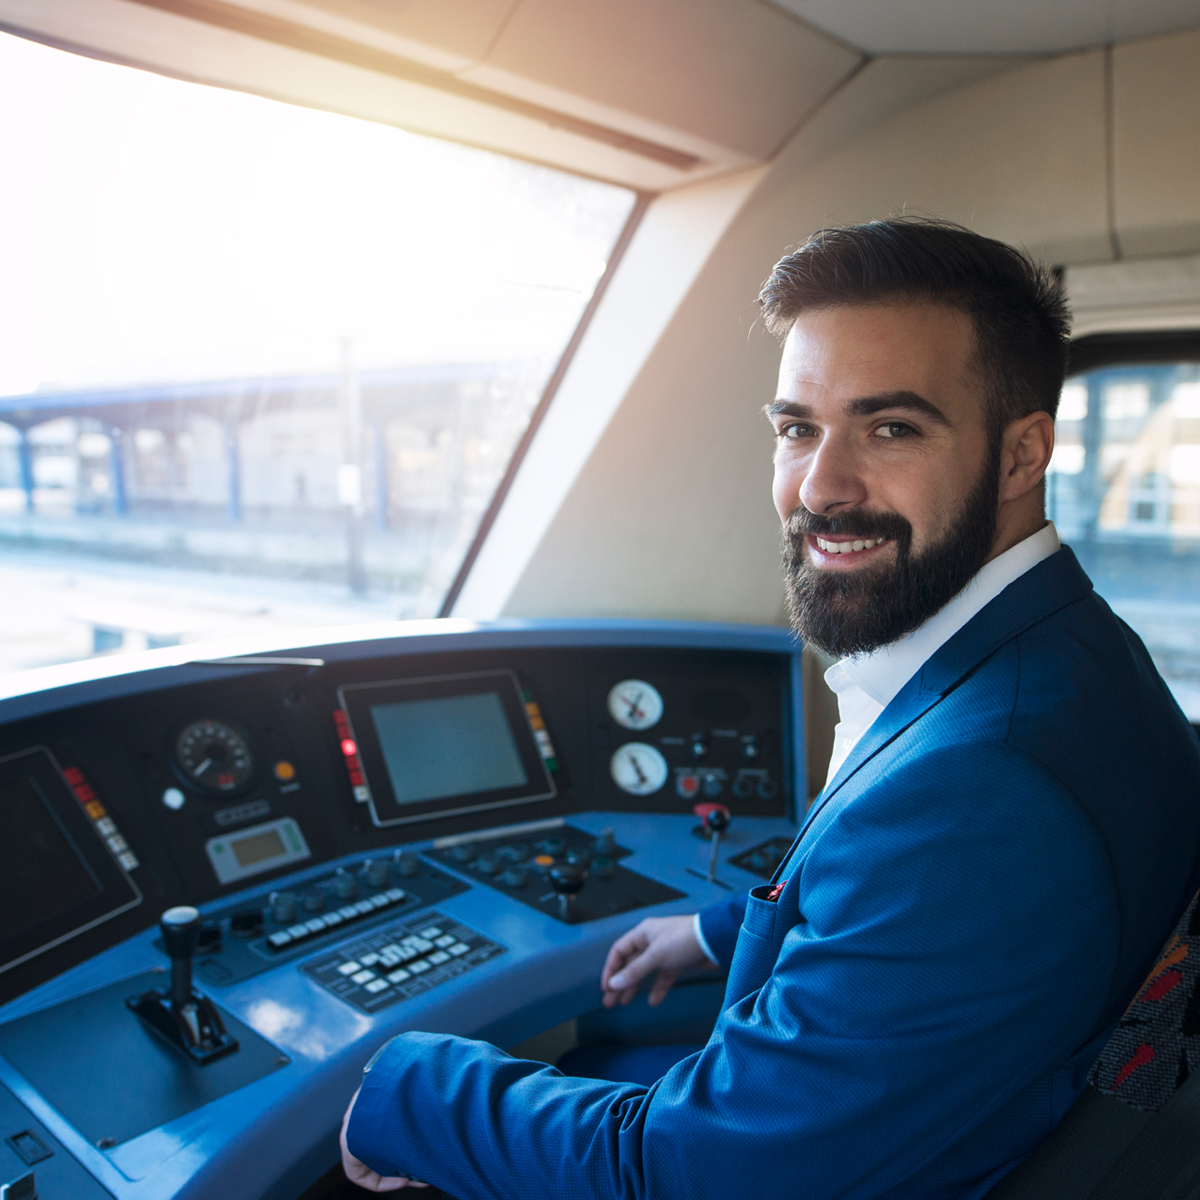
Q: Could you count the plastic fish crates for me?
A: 0